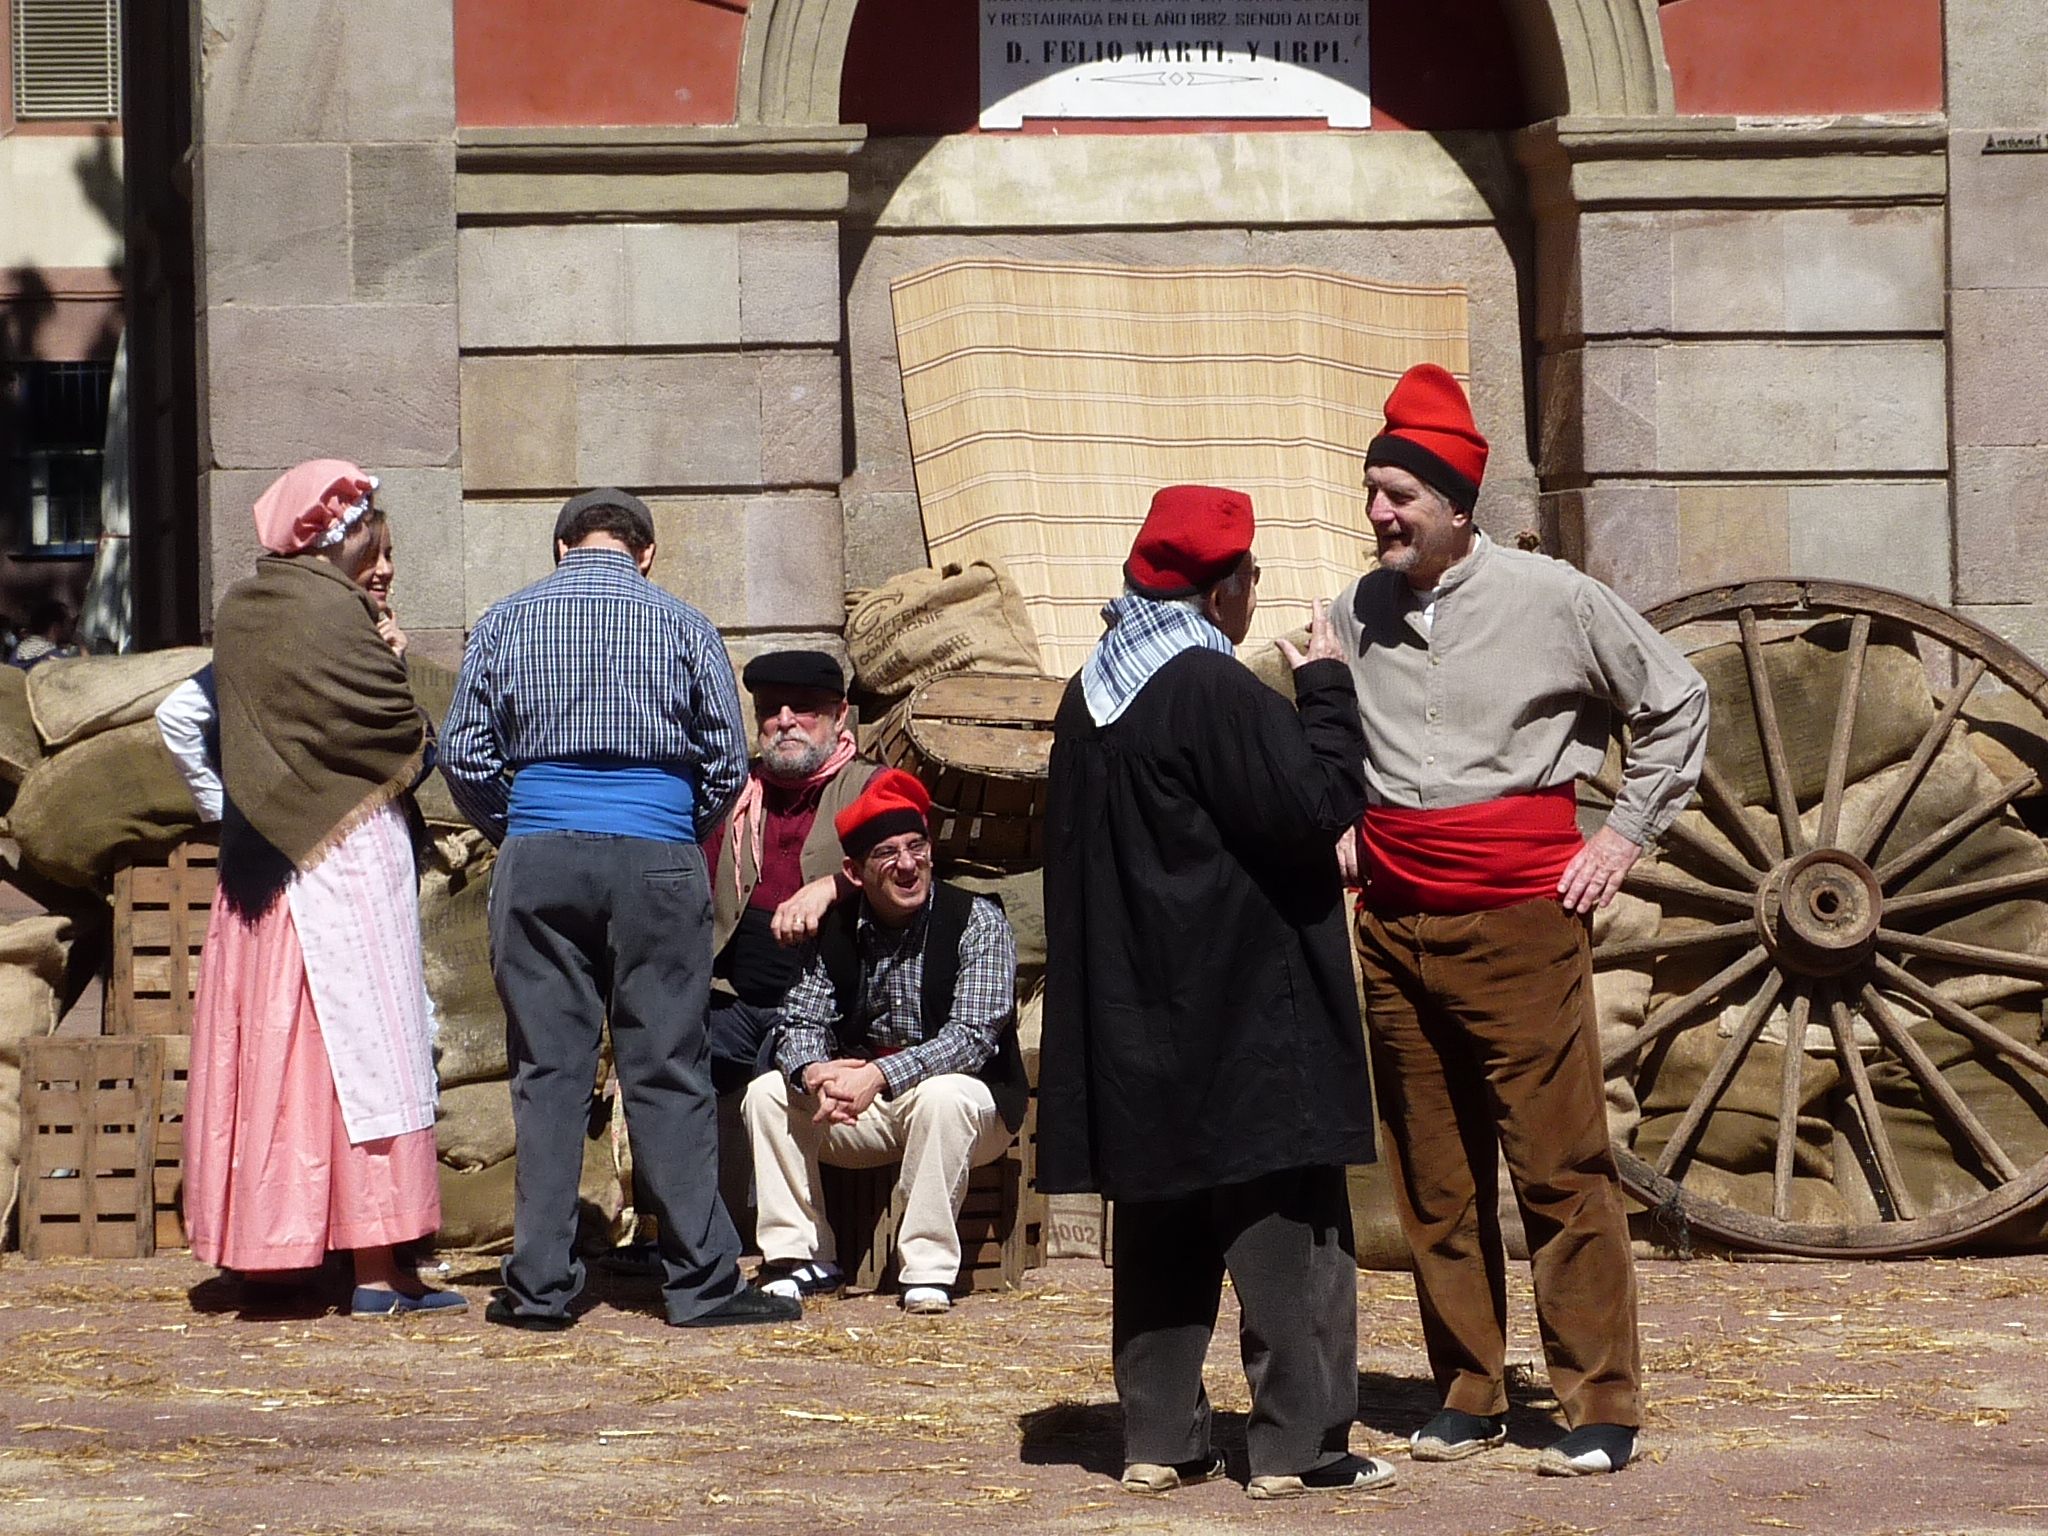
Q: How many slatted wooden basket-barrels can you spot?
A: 1